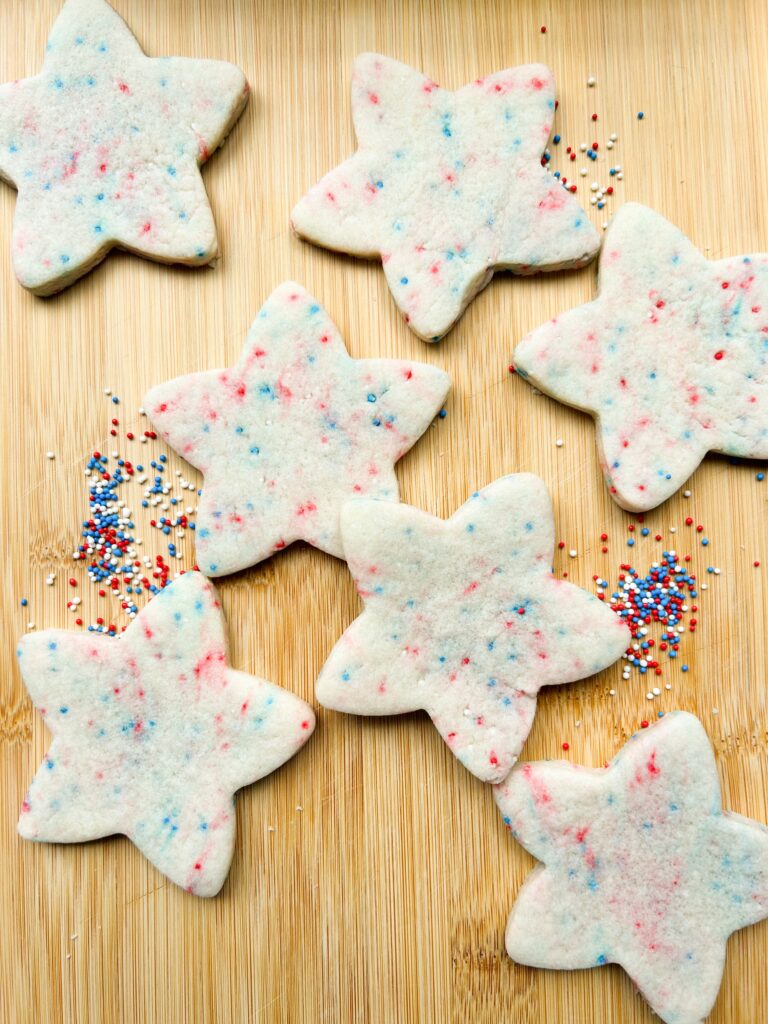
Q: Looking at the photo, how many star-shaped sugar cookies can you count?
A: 7